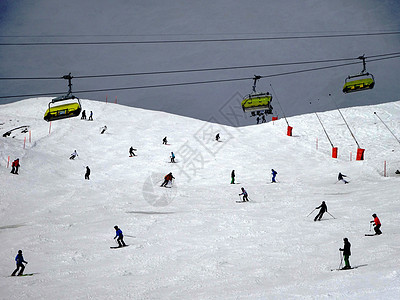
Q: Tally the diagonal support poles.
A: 4